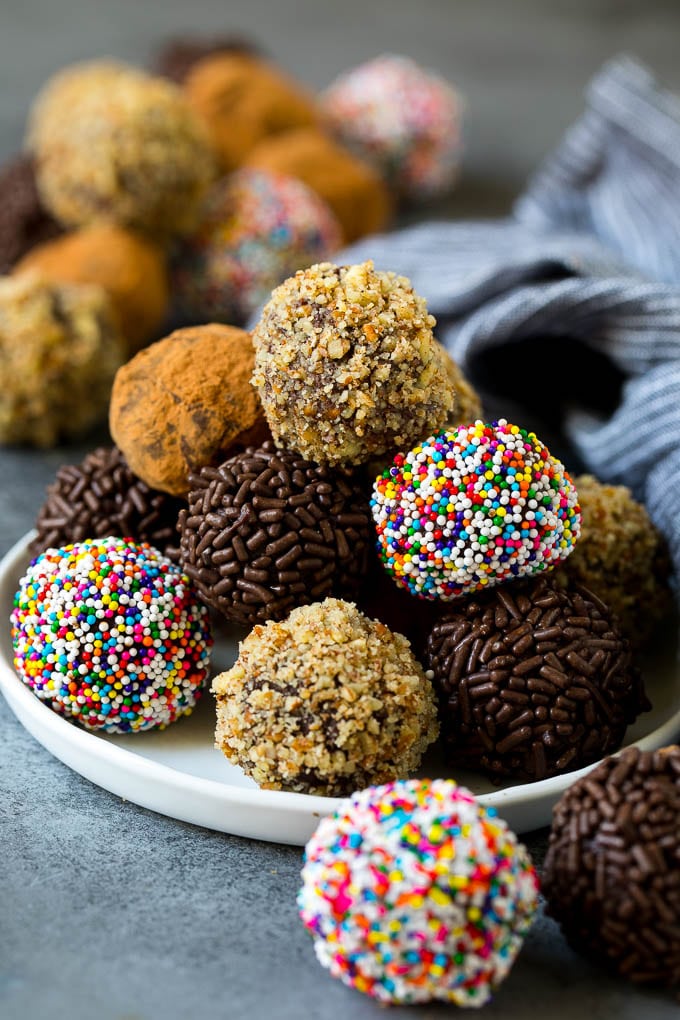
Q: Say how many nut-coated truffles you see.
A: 6